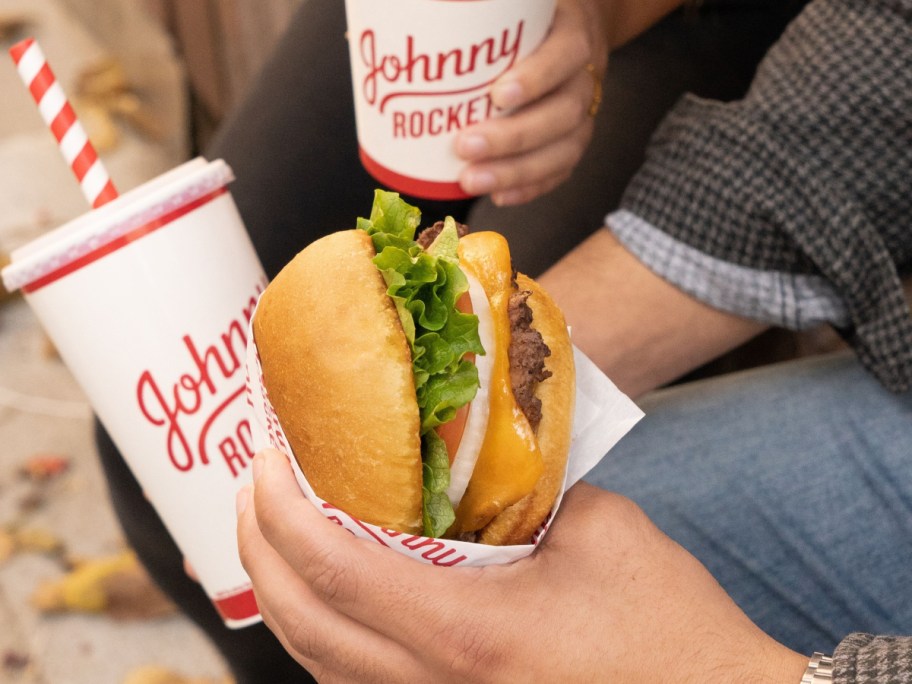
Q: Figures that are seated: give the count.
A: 2